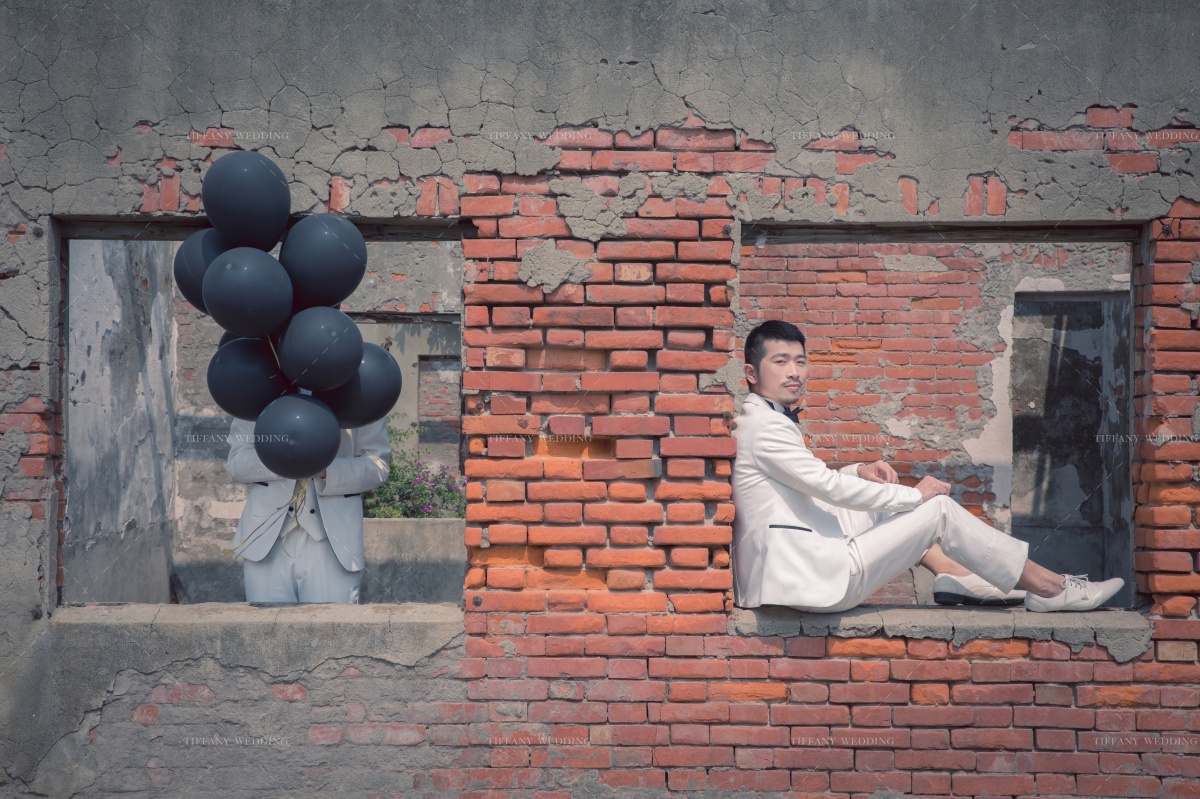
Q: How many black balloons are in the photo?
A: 9